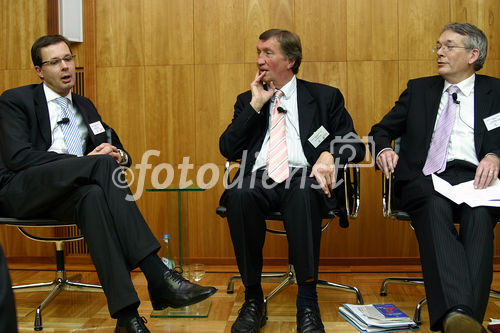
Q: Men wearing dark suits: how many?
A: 3